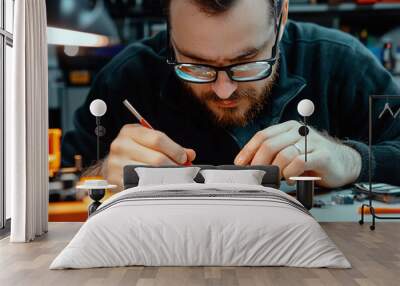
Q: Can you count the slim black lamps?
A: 2